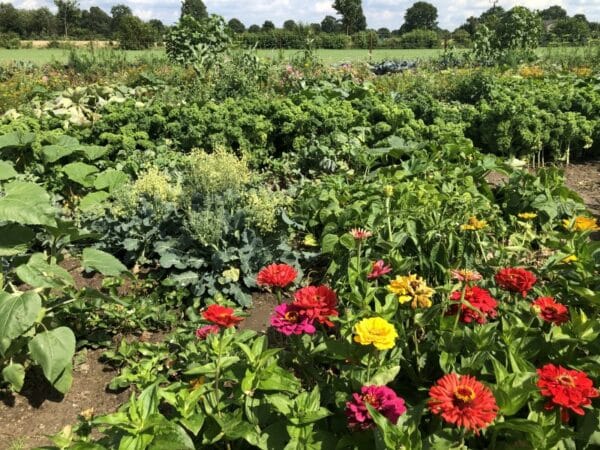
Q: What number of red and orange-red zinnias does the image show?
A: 8